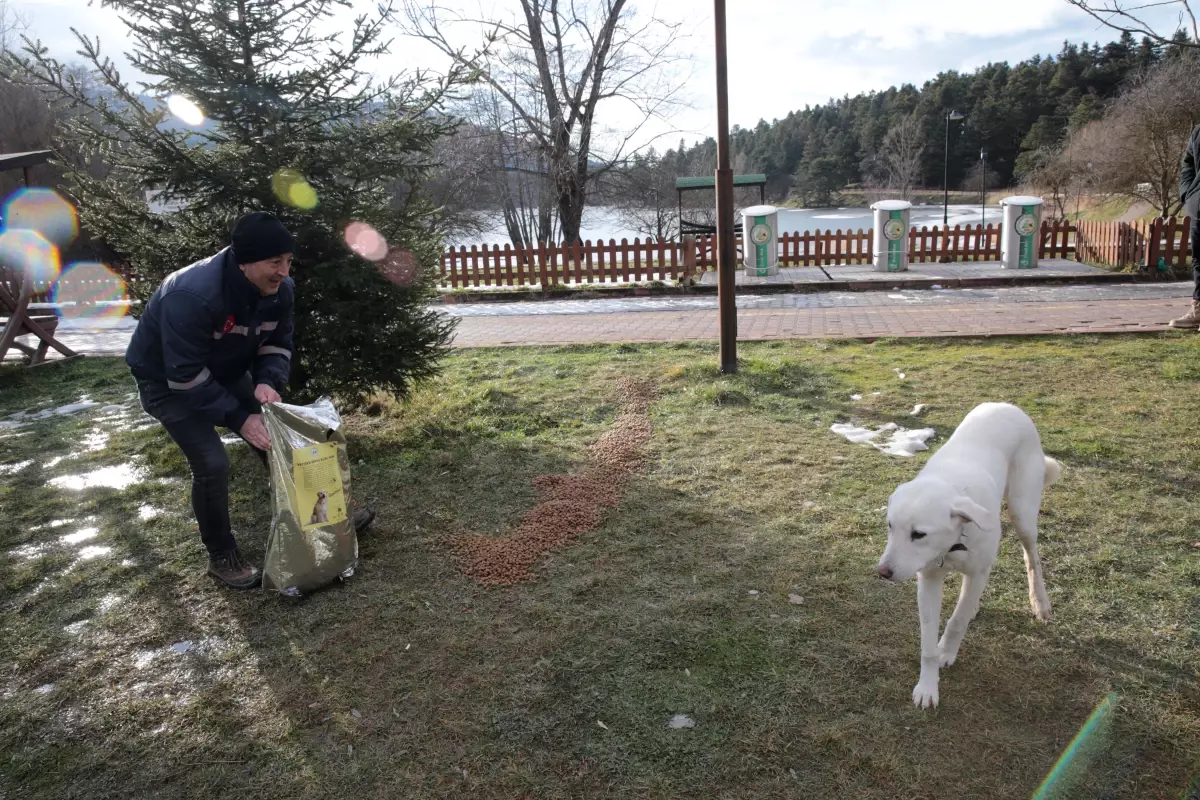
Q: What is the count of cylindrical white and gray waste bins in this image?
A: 3